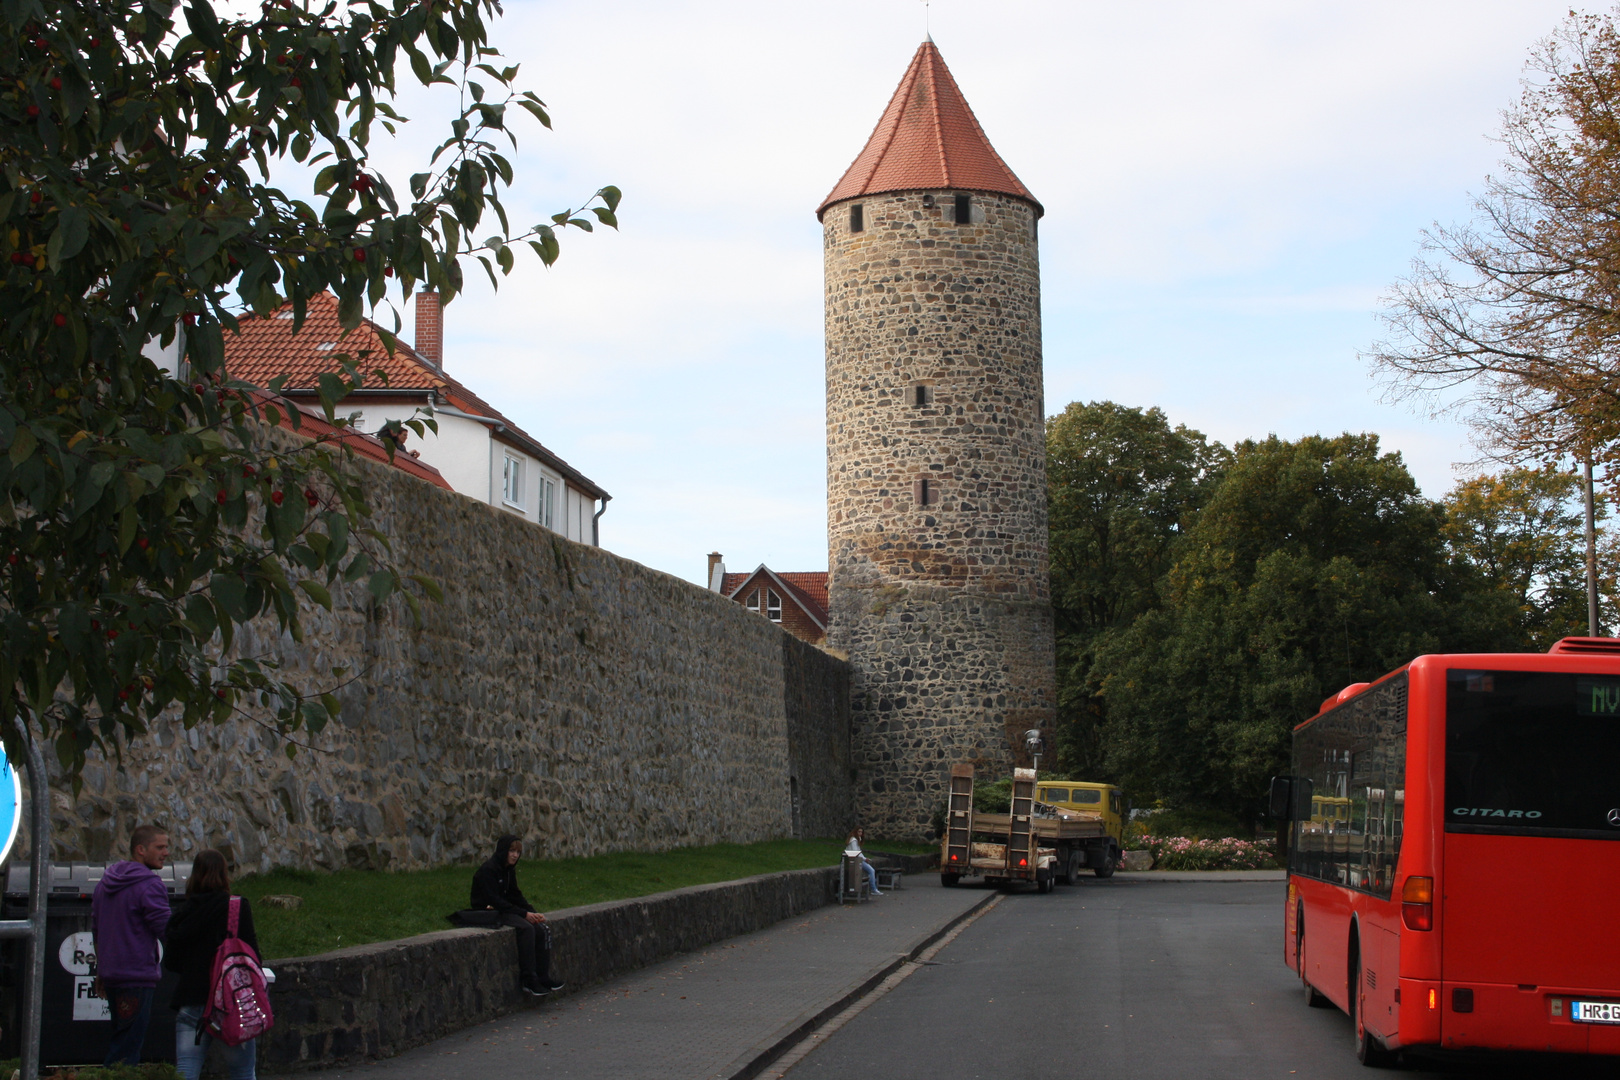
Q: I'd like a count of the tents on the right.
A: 0